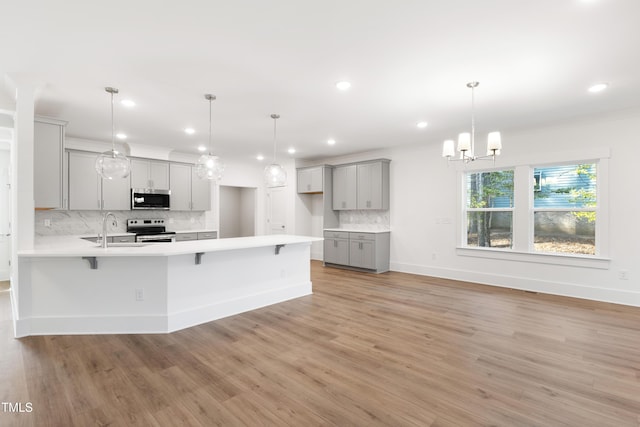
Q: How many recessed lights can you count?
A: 11